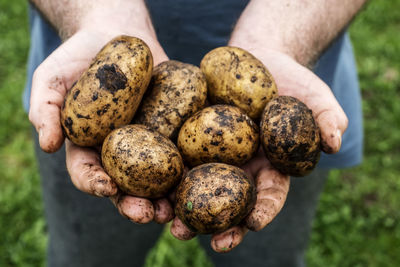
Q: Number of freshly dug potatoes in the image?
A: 7